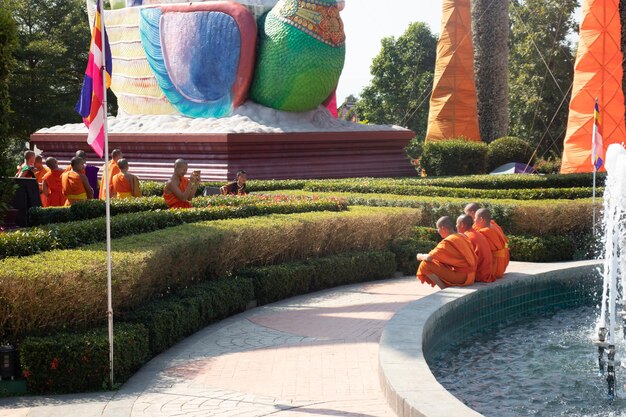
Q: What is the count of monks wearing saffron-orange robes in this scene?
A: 11